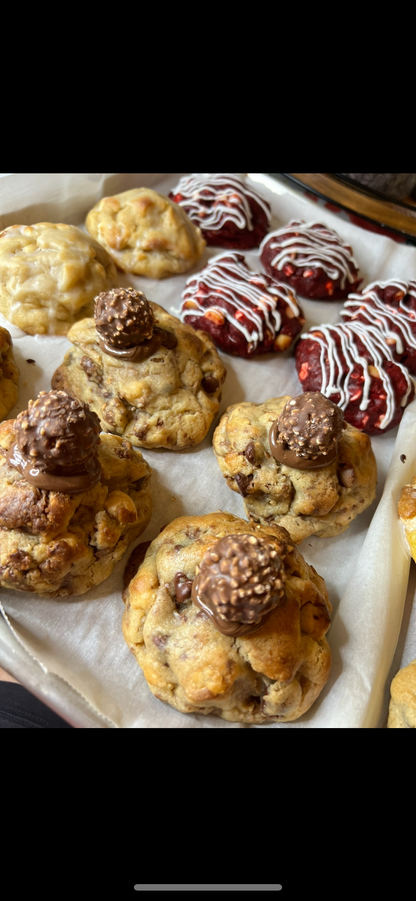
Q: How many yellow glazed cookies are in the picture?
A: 2